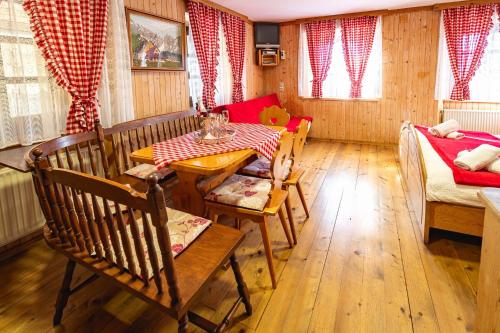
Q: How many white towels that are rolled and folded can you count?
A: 4